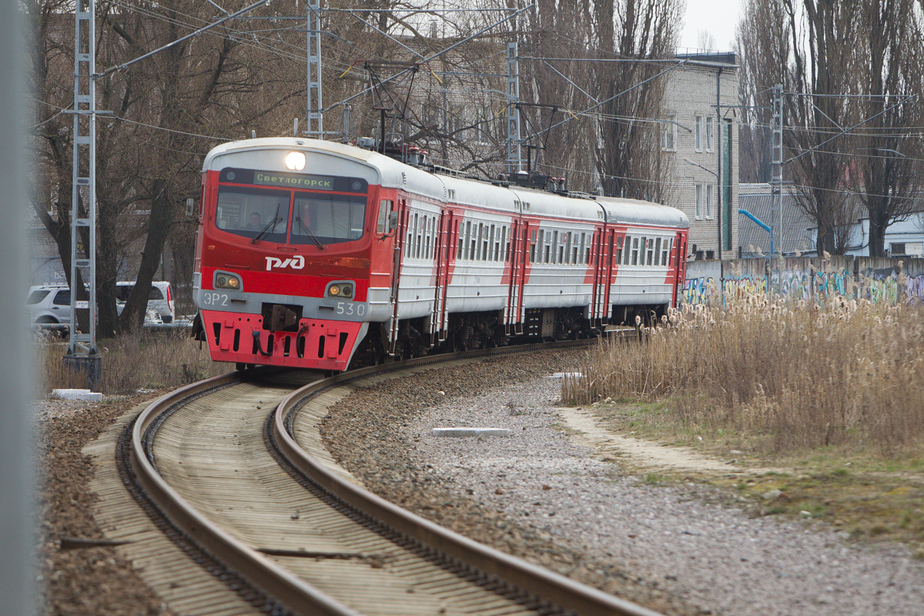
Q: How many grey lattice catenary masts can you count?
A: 4